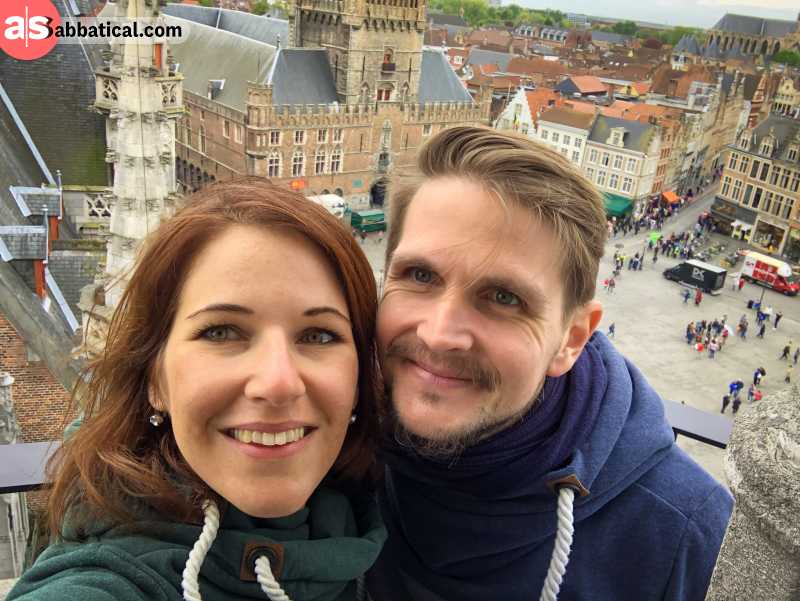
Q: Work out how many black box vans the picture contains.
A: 1